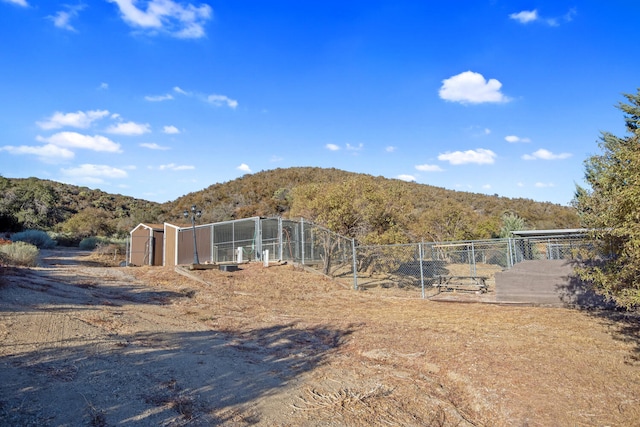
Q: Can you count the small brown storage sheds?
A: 2